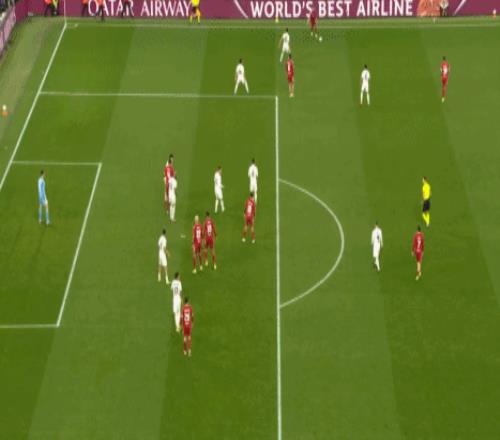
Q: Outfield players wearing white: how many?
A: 9